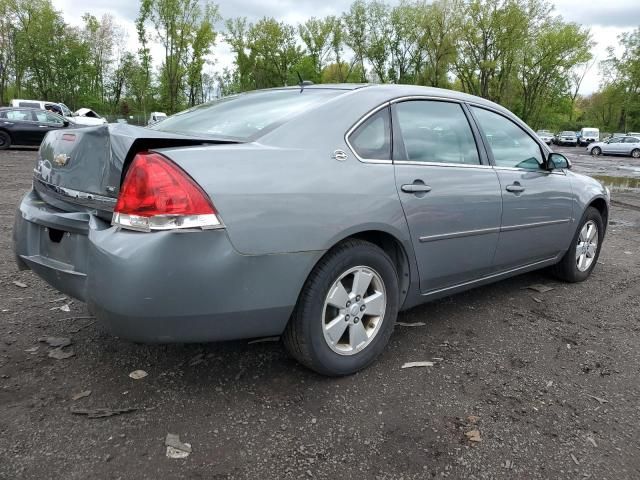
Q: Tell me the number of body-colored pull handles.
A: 2